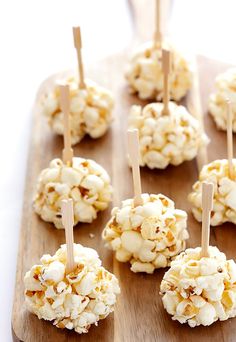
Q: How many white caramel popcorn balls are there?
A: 9